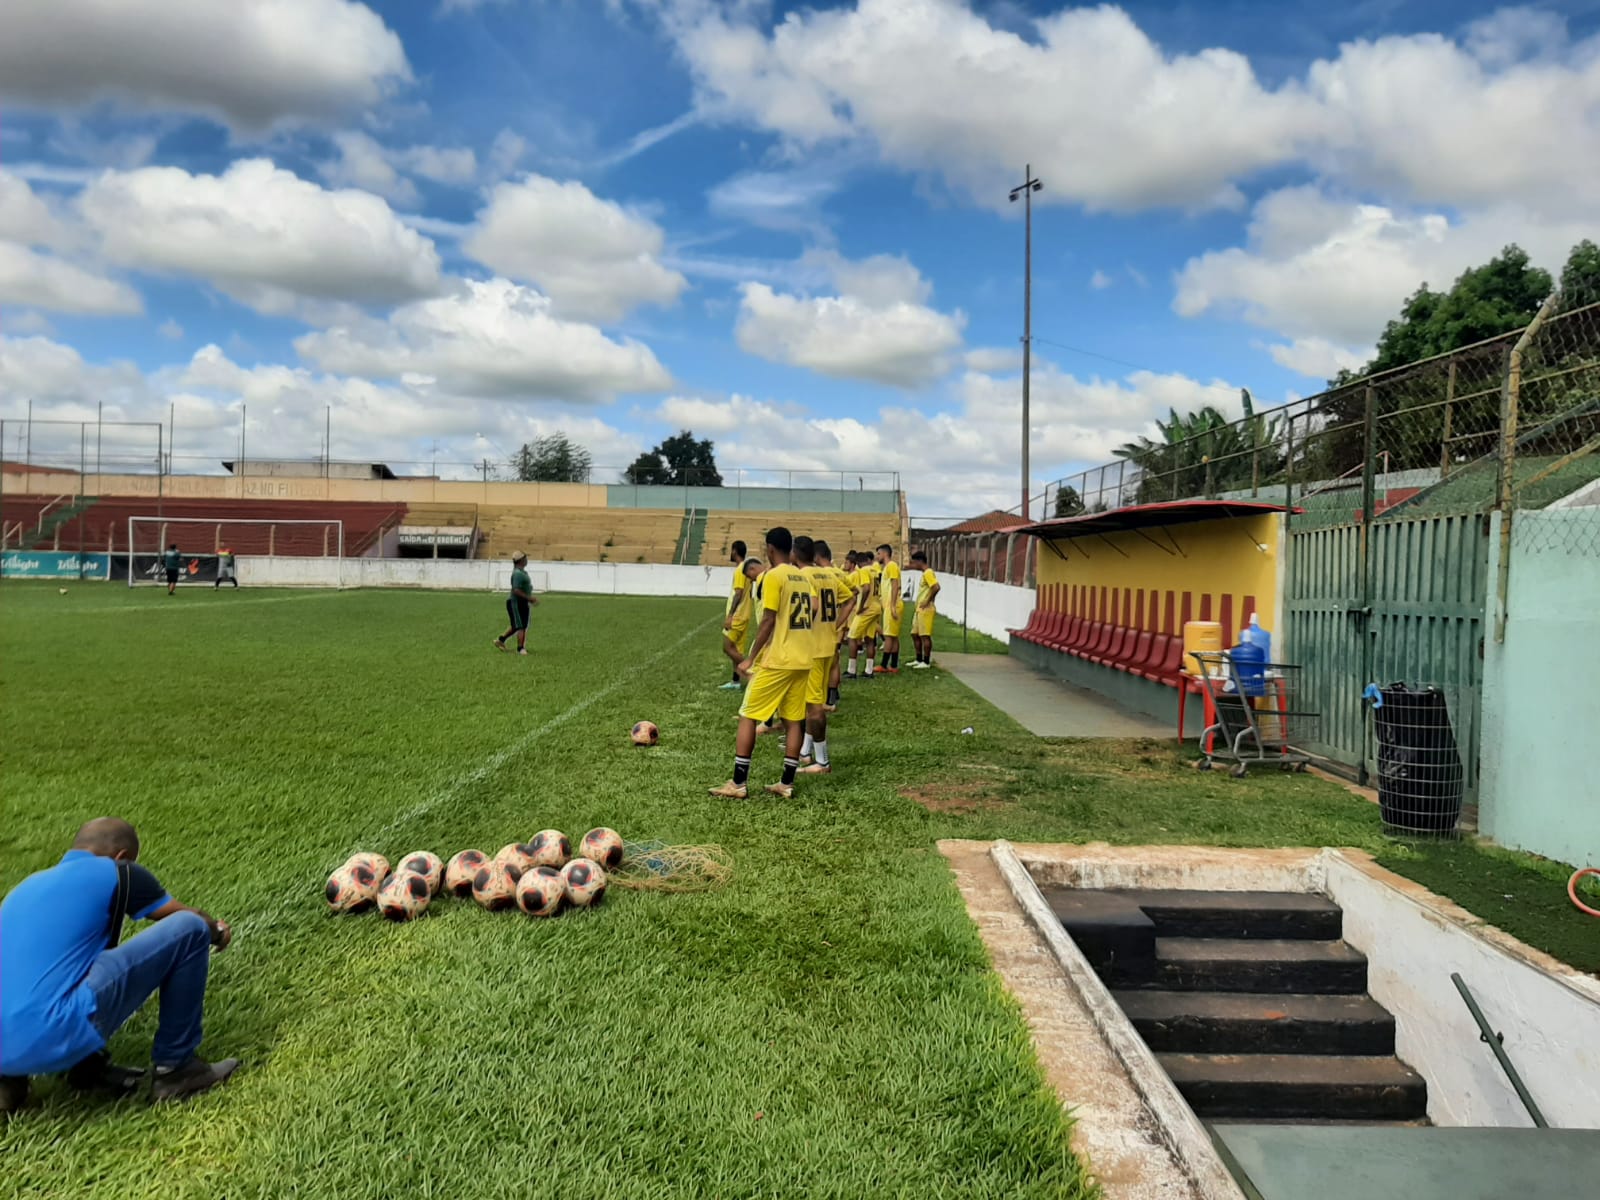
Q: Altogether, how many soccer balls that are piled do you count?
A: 11